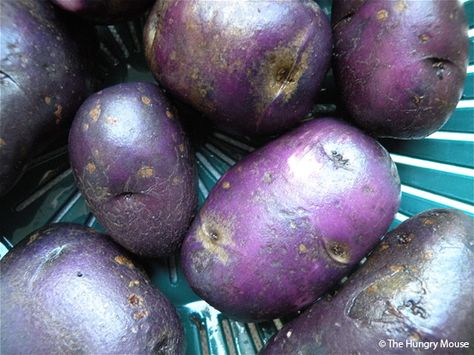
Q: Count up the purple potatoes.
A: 8